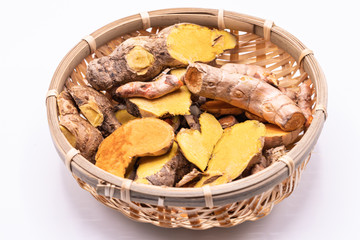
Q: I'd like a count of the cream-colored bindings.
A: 11